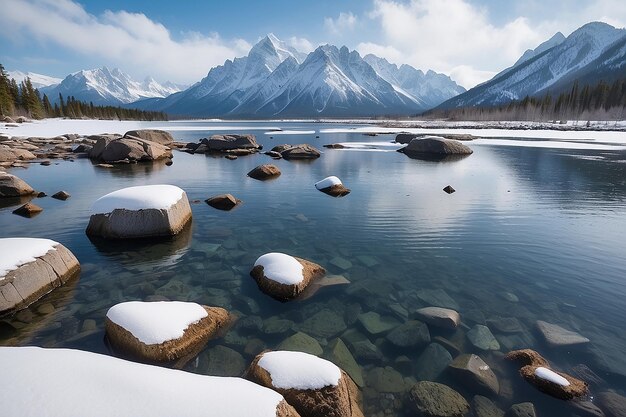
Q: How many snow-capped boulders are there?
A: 8